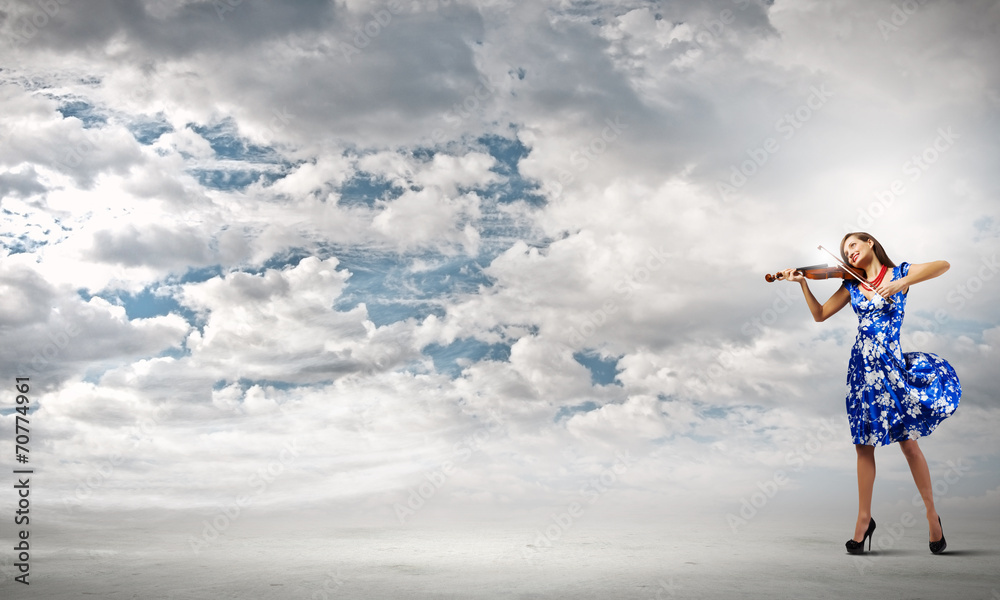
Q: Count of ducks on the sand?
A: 0